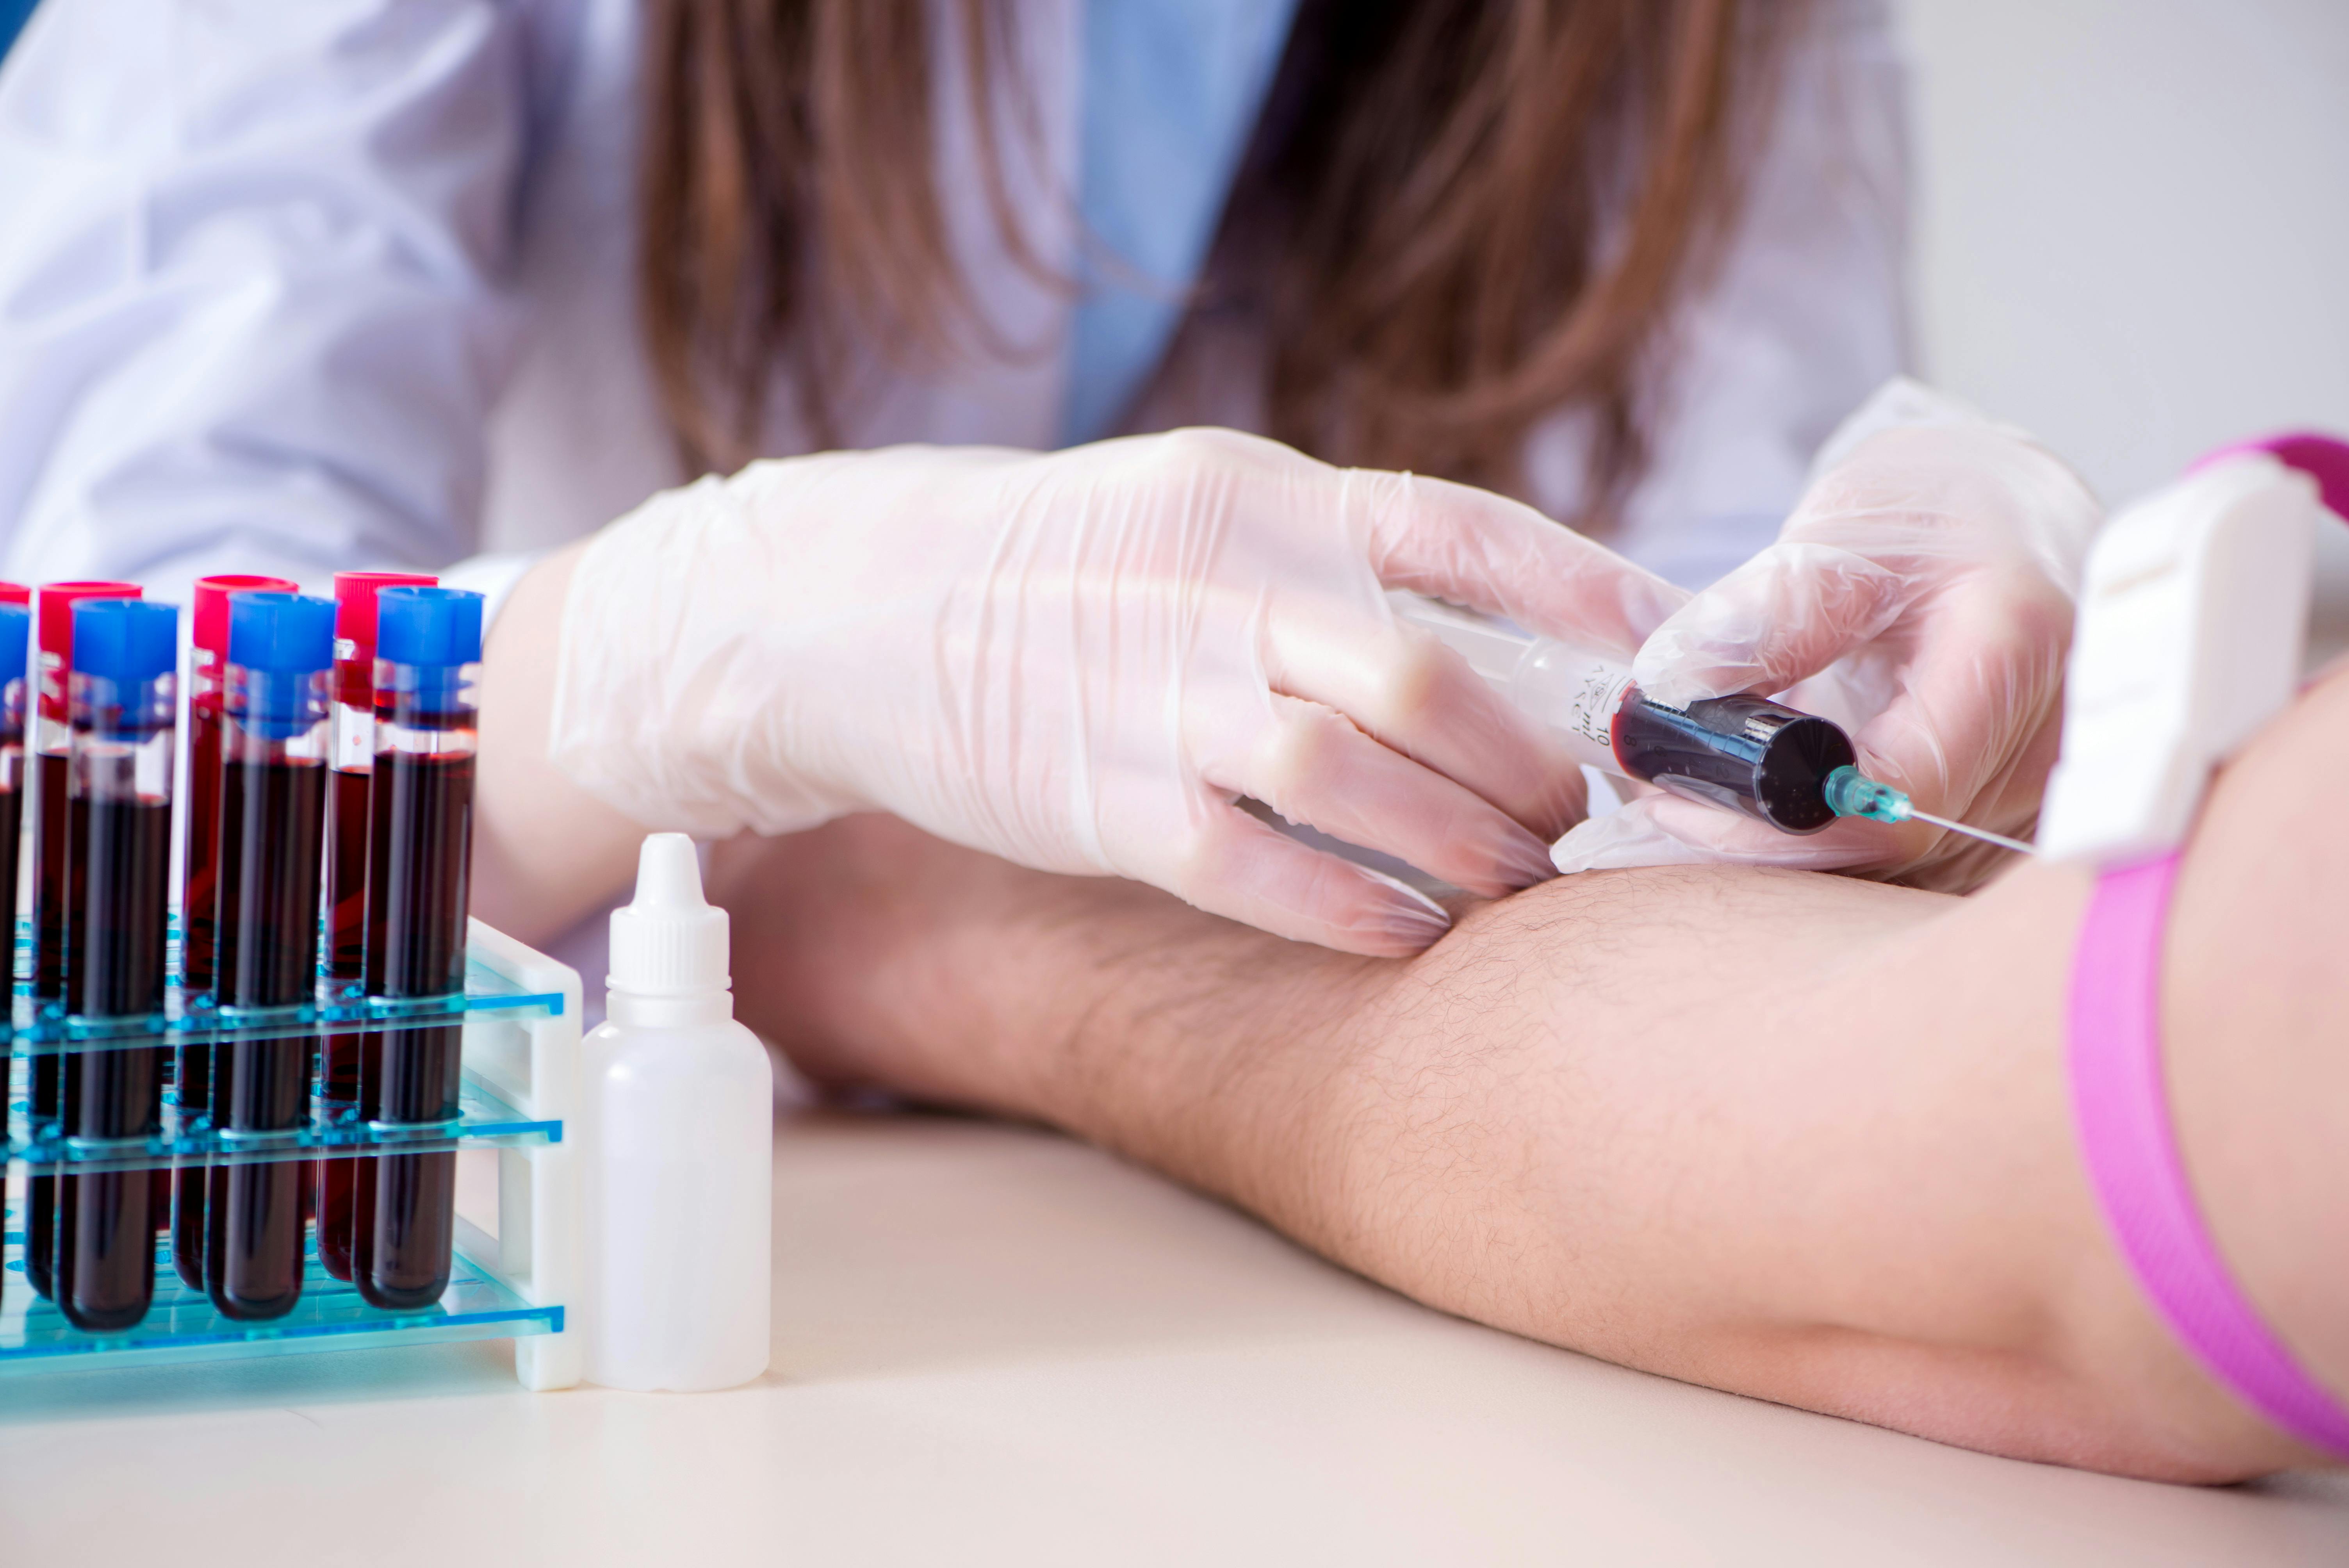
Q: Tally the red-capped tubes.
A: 4